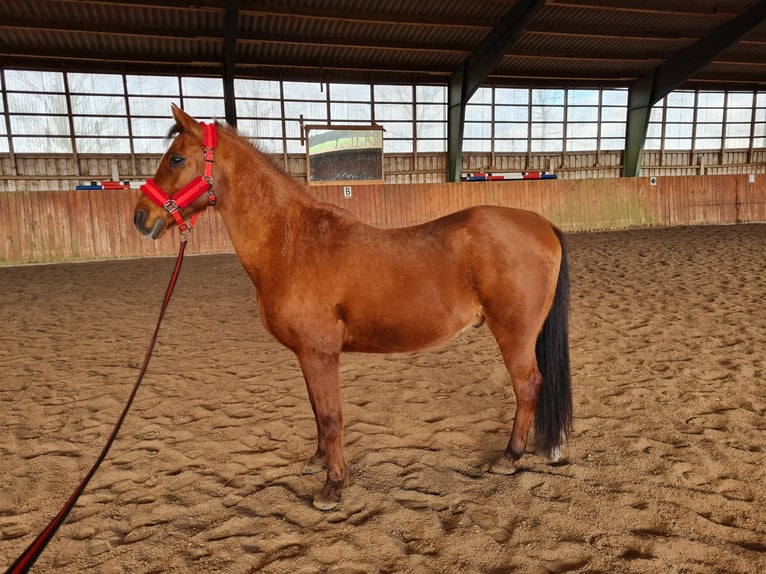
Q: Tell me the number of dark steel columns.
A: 3